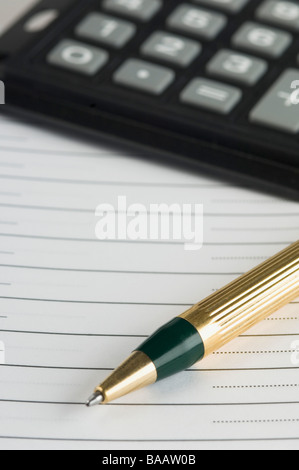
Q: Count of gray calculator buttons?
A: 12